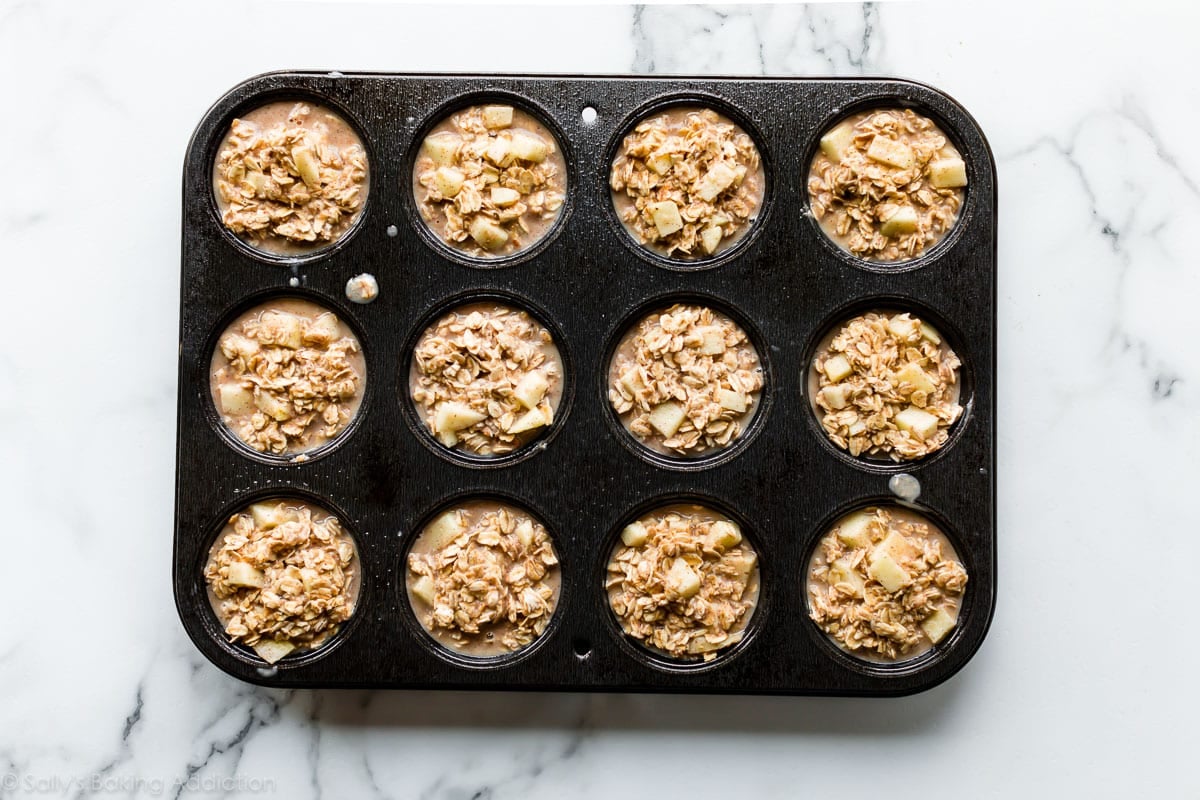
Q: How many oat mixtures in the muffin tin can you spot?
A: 12